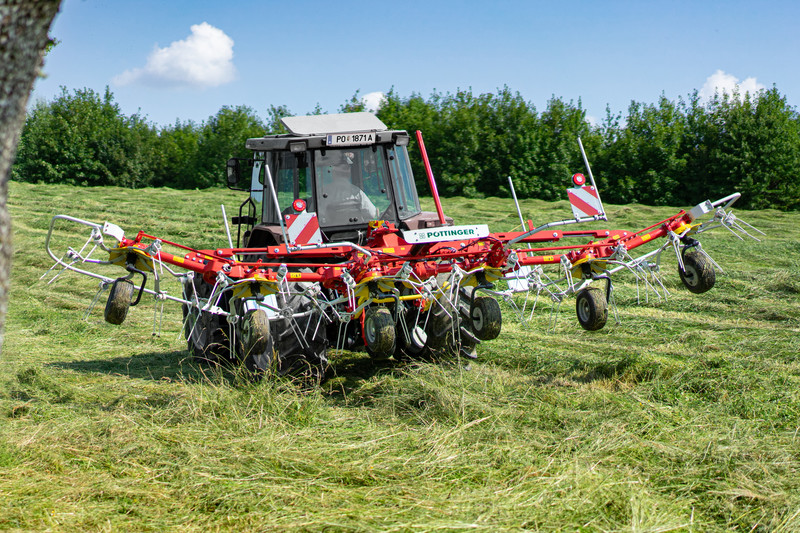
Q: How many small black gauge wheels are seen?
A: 6